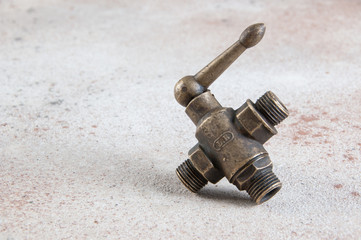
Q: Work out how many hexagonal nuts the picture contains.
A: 3